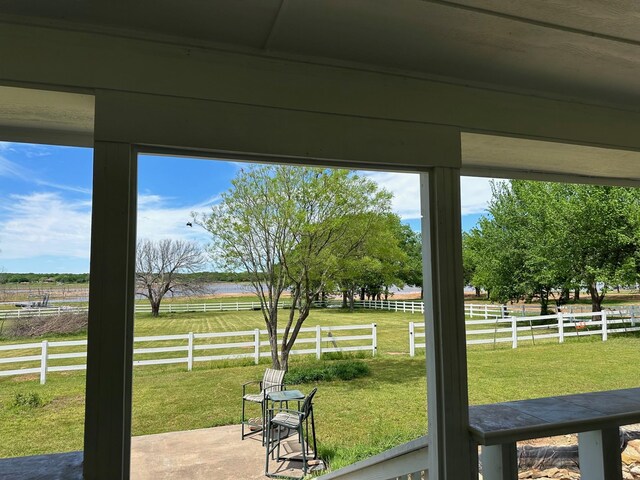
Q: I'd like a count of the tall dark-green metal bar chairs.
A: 2